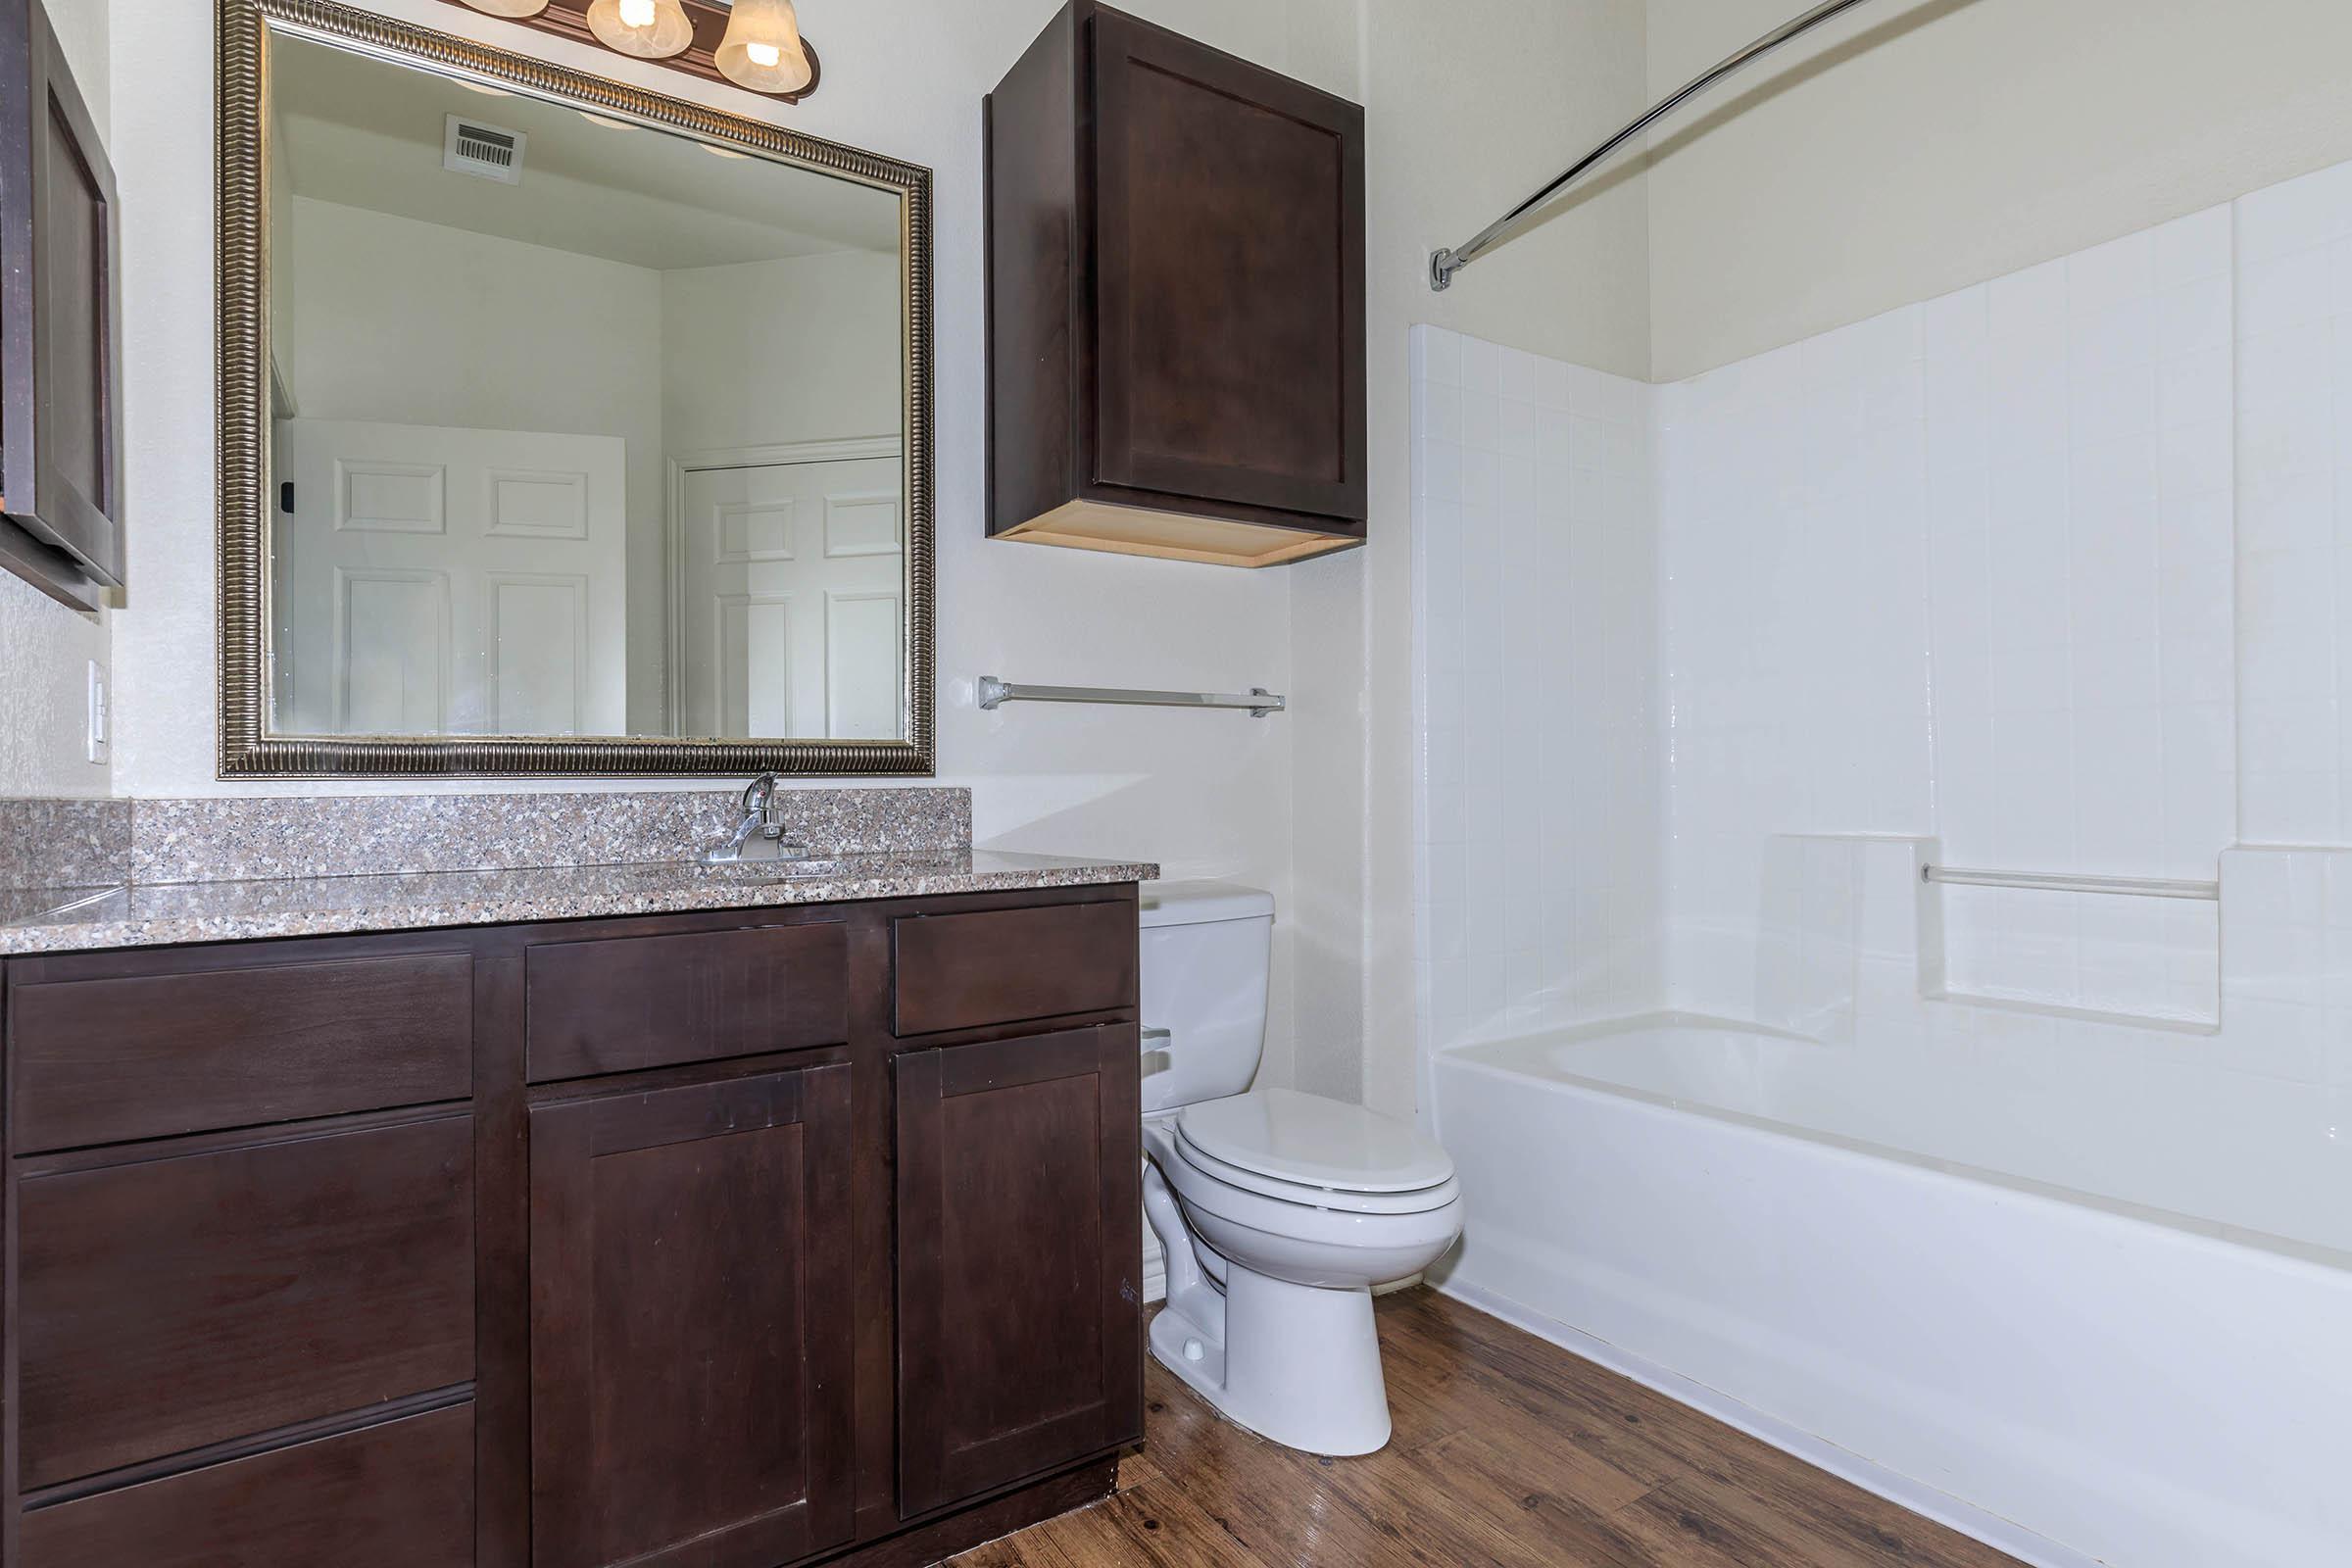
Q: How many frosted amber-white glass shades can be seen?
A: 3